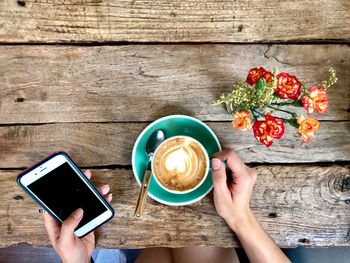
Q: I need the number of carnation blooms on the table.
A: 6